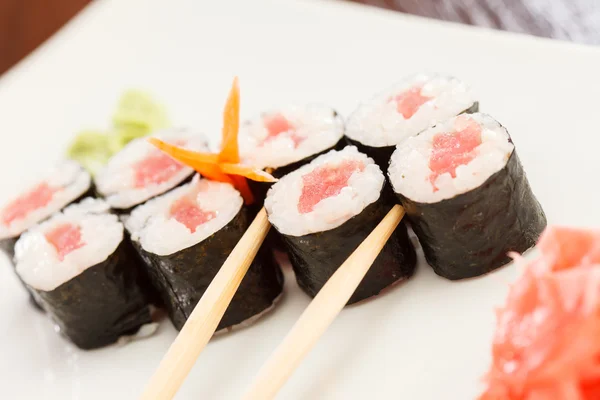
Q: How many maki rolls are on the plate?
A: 8